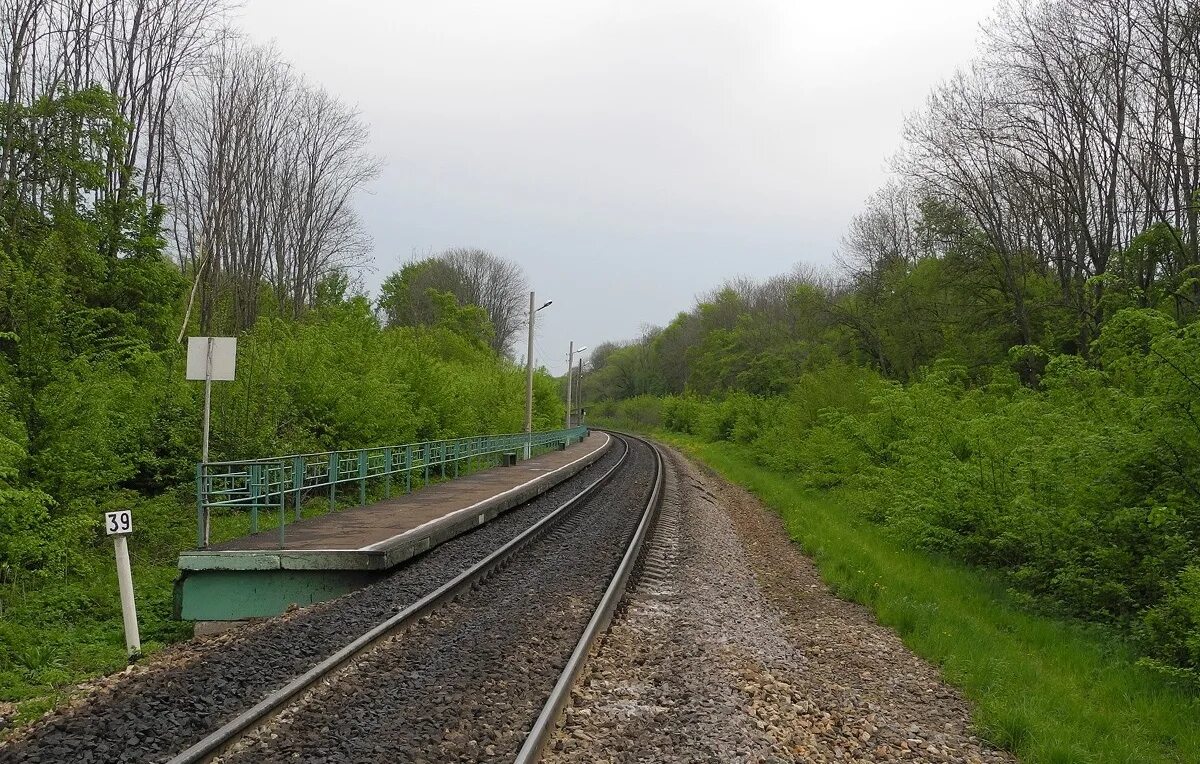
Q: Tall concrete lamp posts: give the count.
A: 3